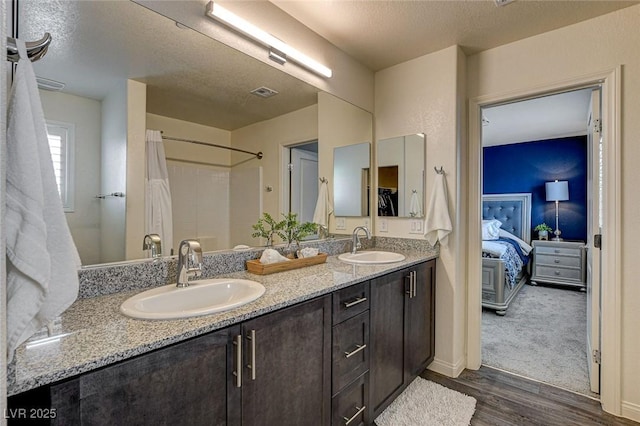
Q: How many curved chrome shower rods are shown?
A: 1